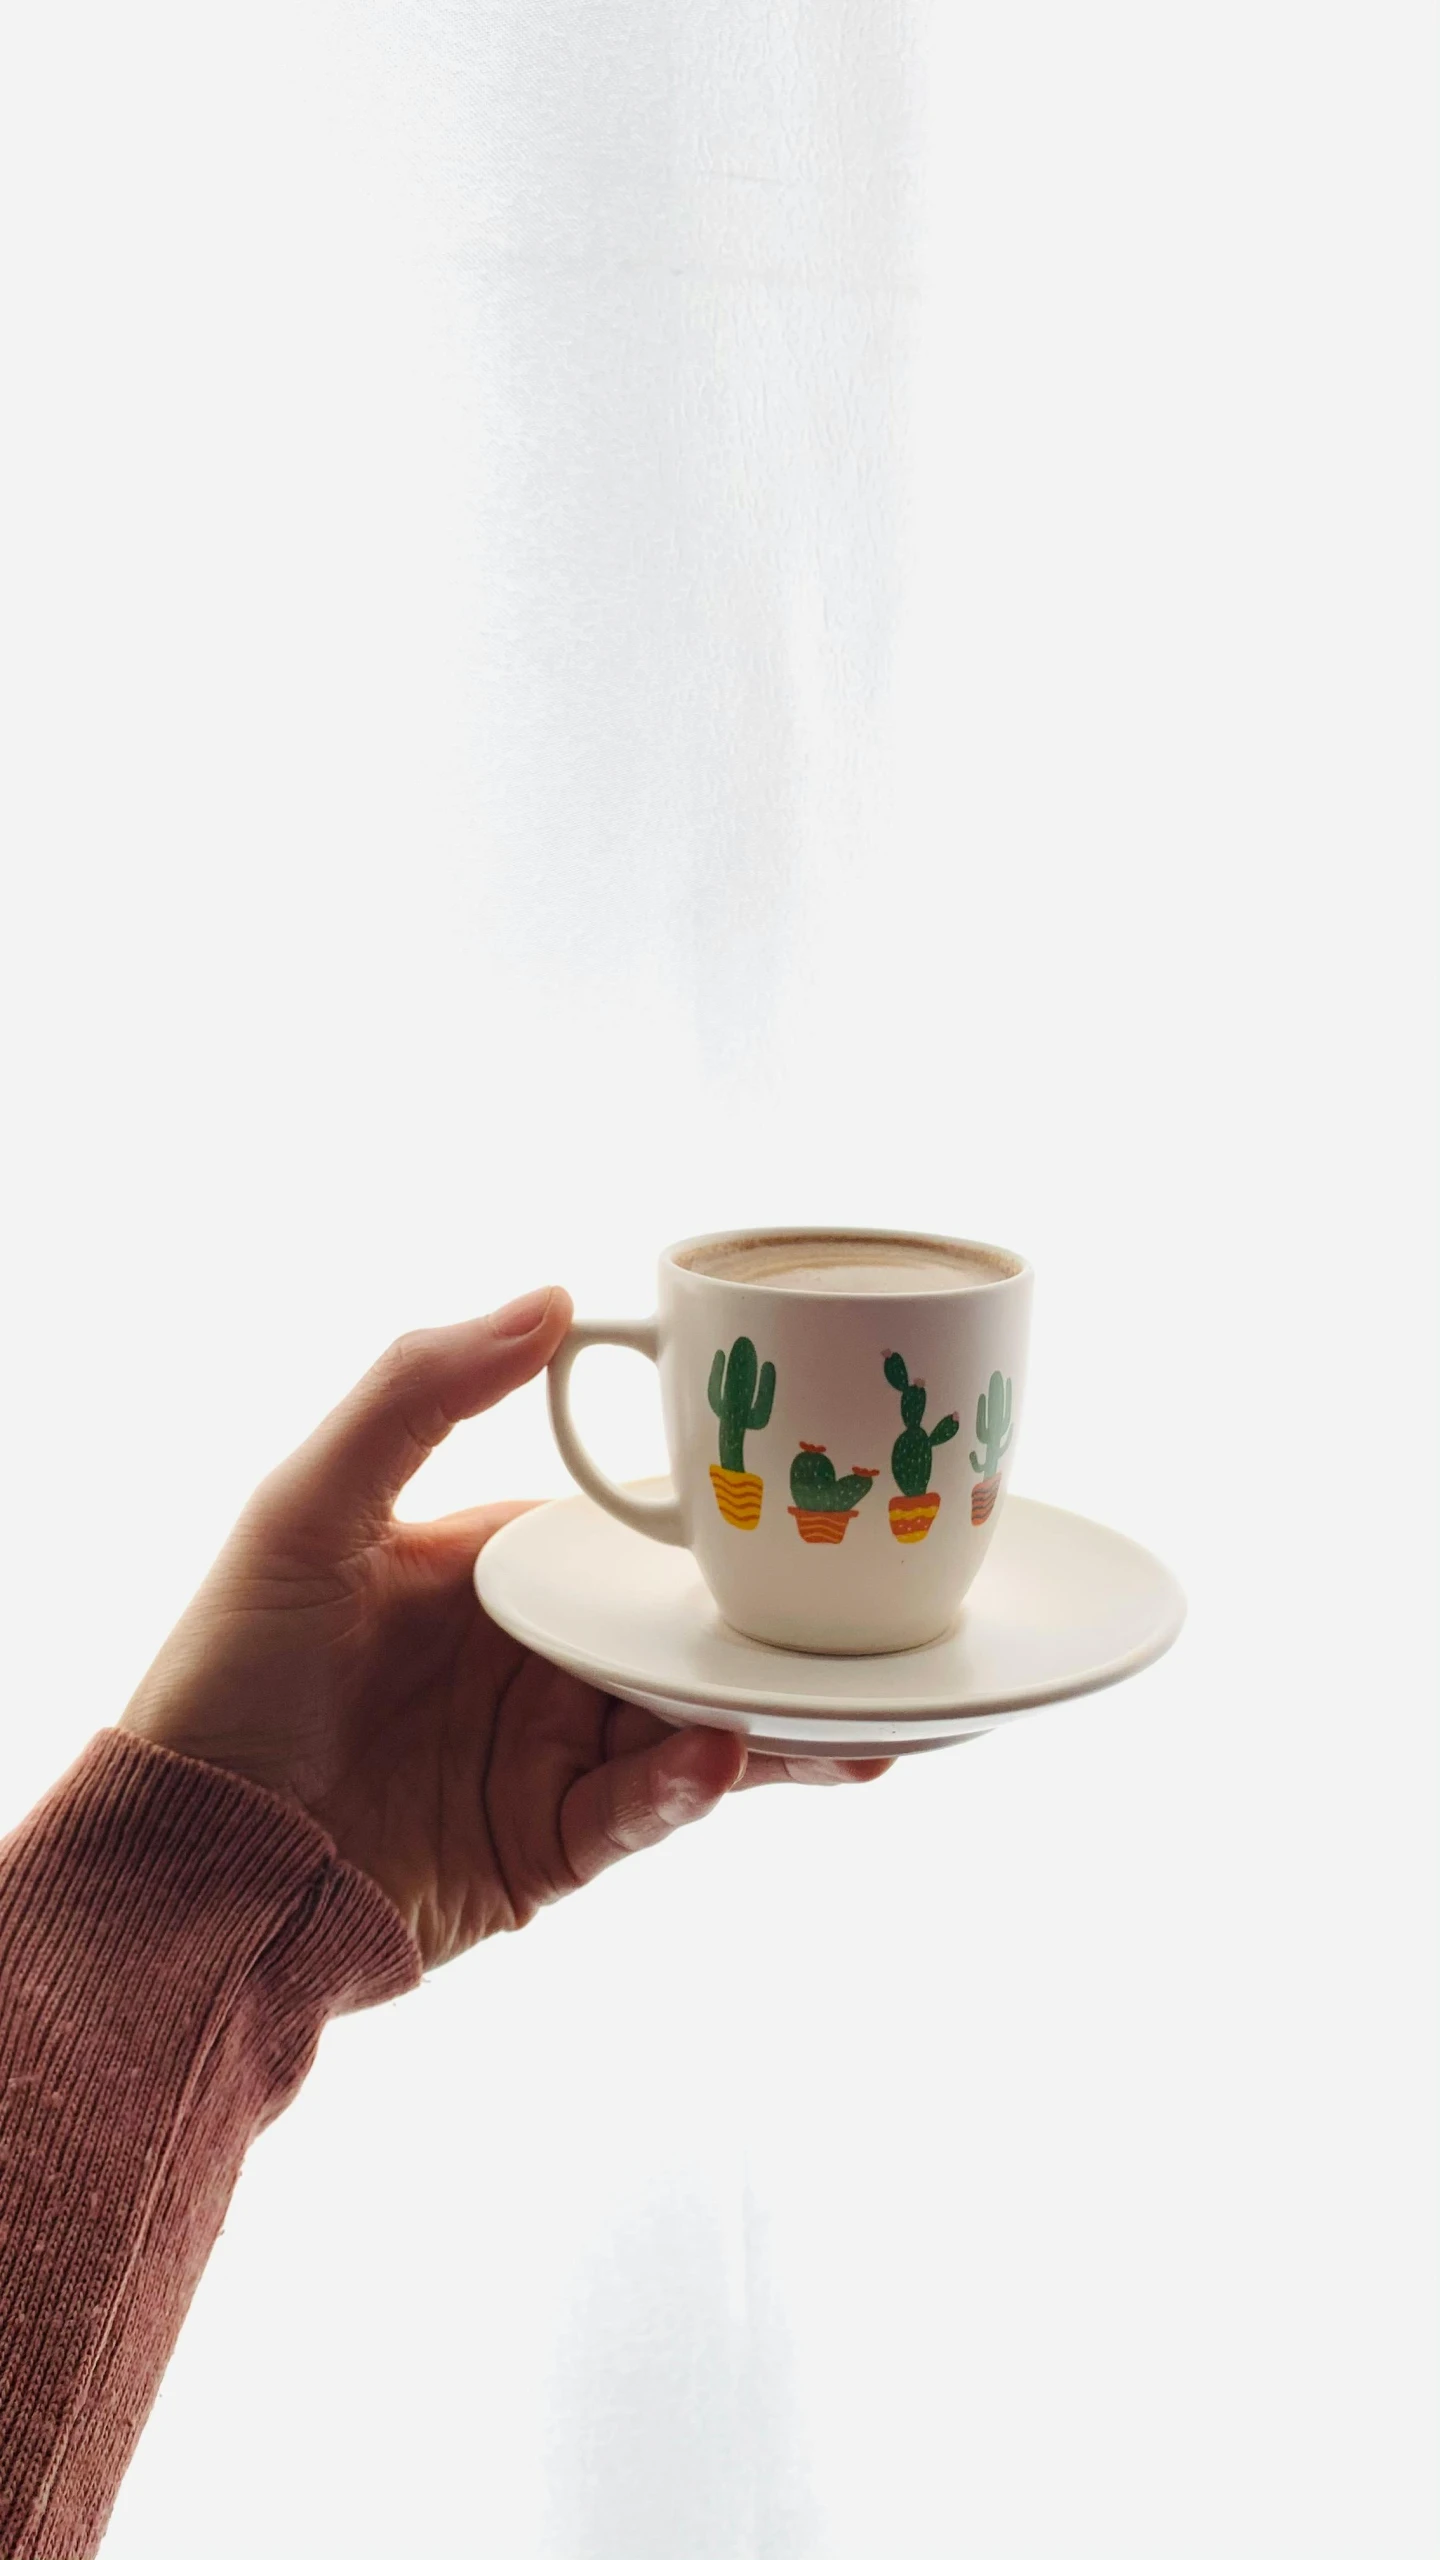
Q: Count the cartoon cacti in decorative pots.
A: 4